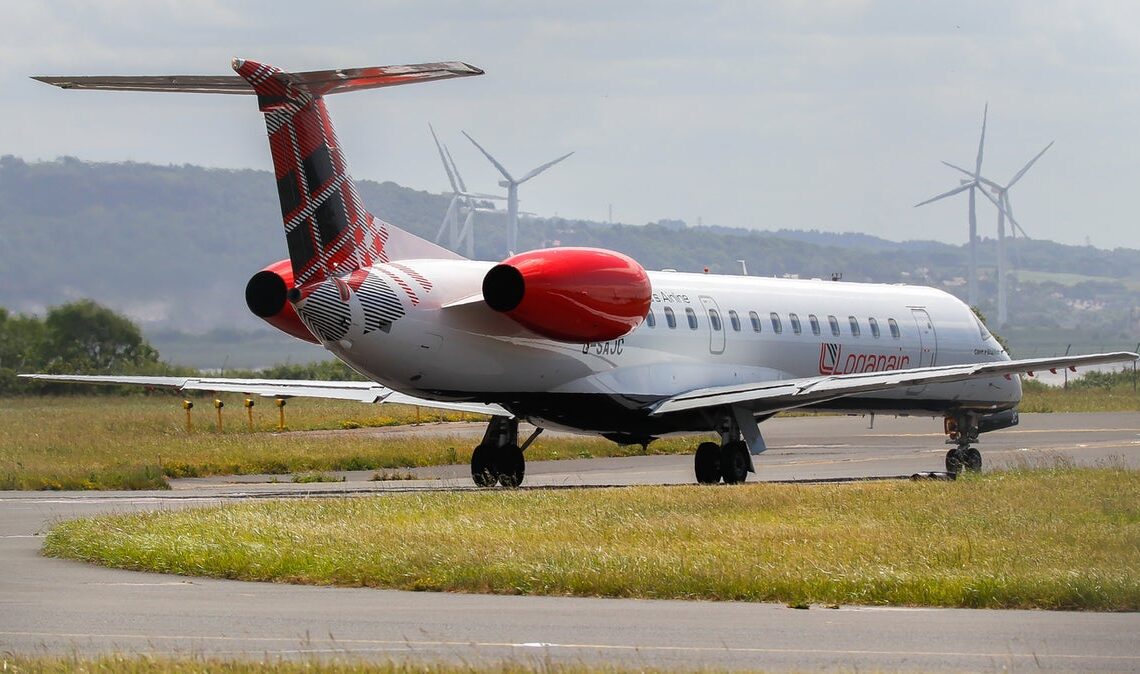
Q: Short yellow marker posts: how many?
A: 4